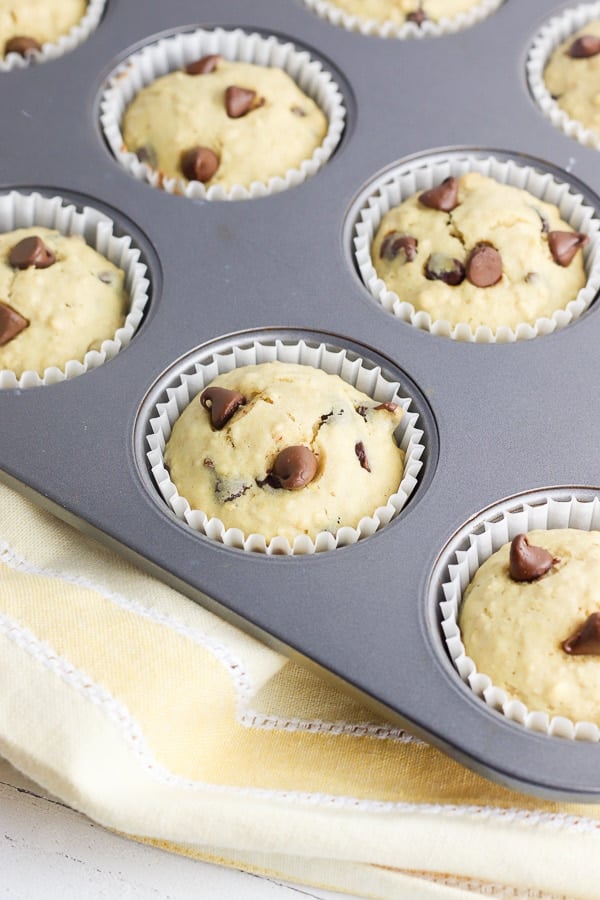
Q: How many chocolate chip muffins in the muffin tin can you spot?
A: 8